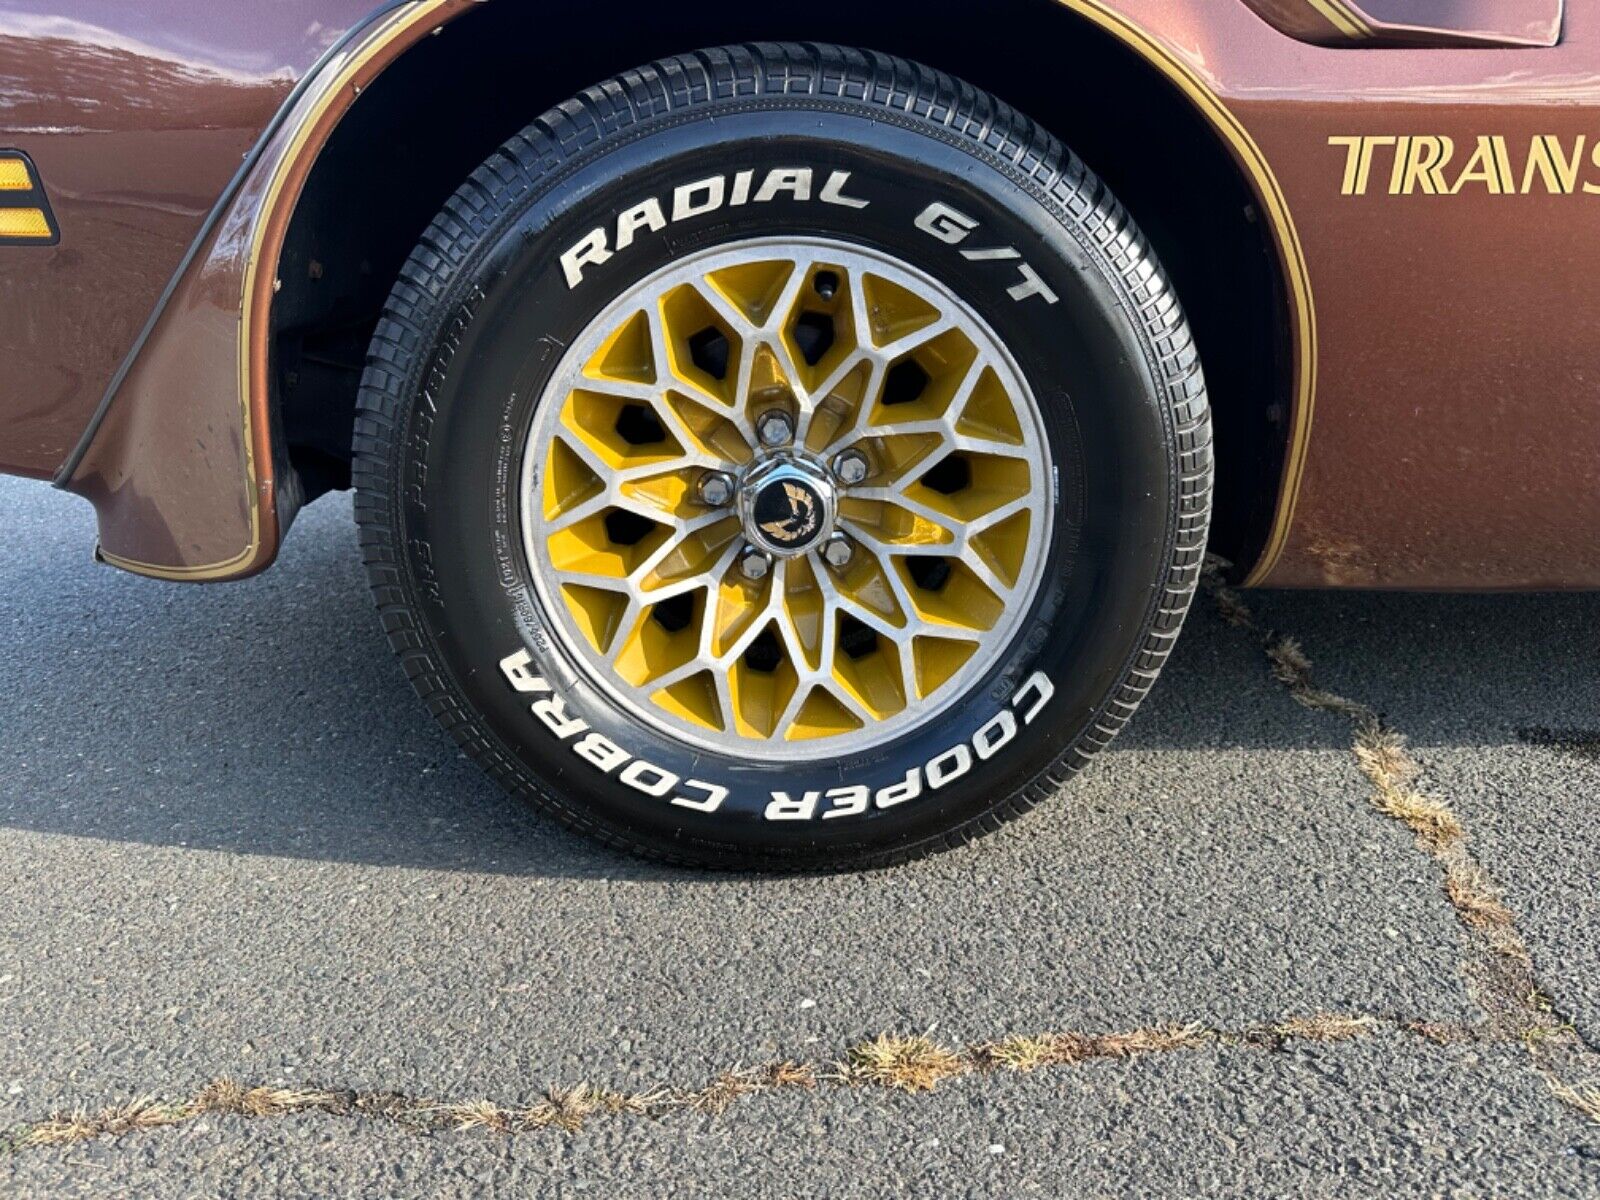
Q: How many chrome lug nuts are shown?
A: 5